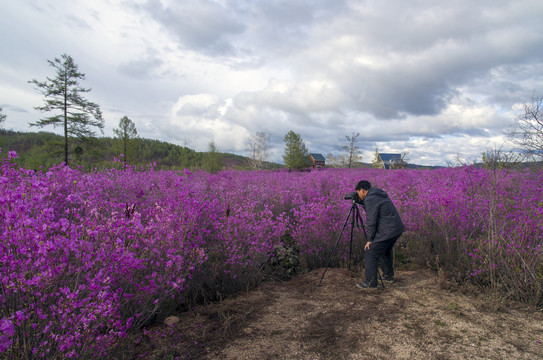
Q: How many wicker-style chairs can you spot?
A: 0